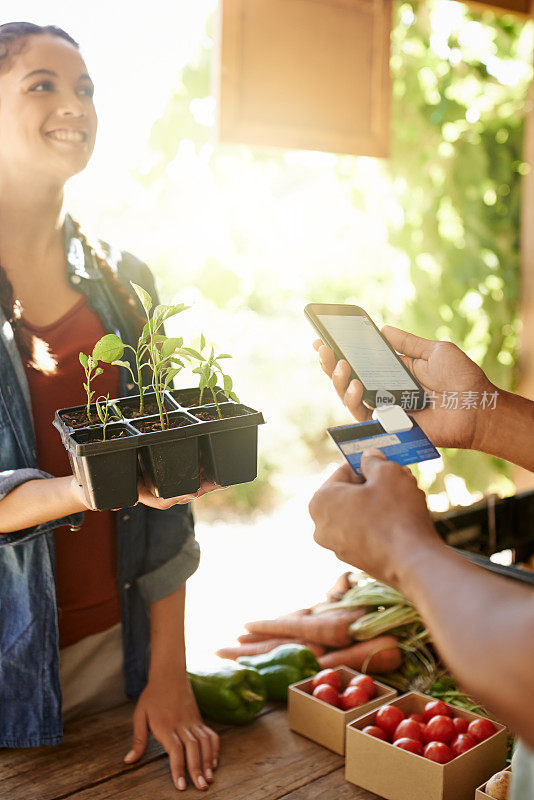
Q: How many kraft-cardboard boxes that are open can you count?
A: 3